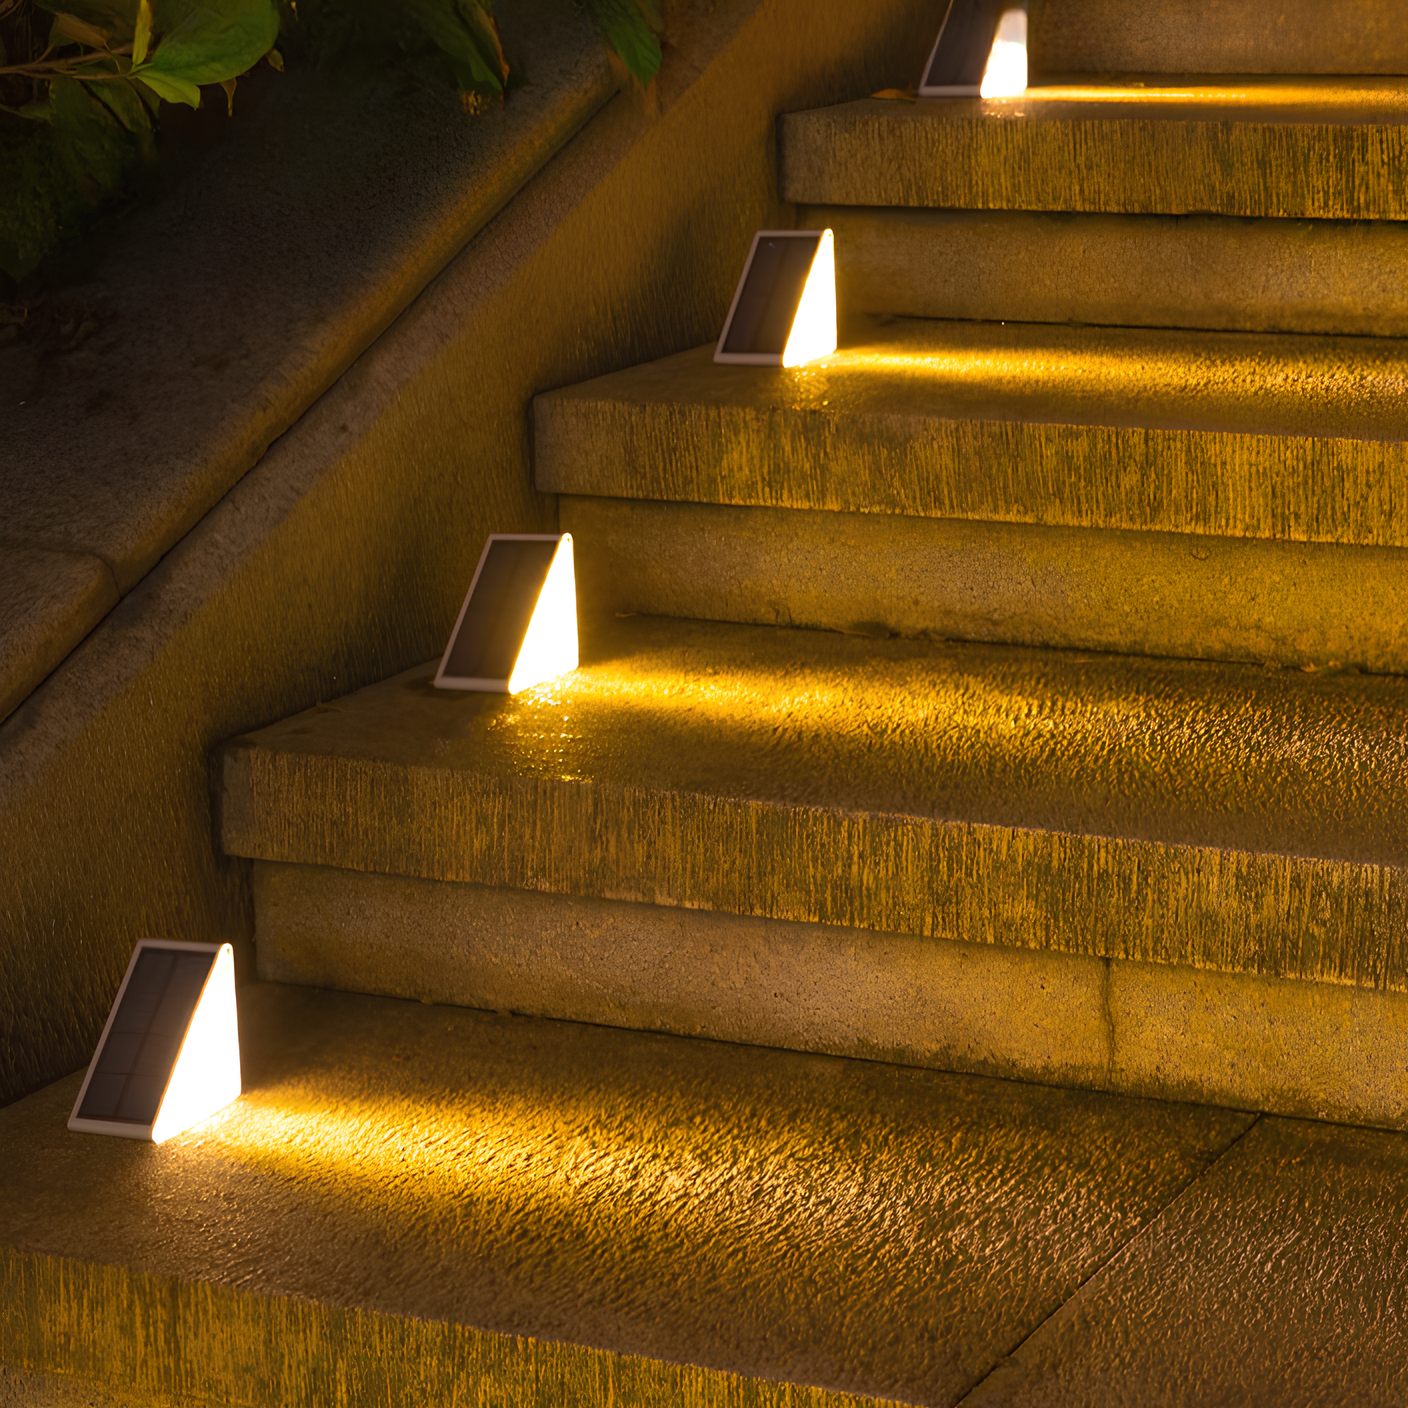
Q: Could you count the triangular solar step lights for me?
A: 4